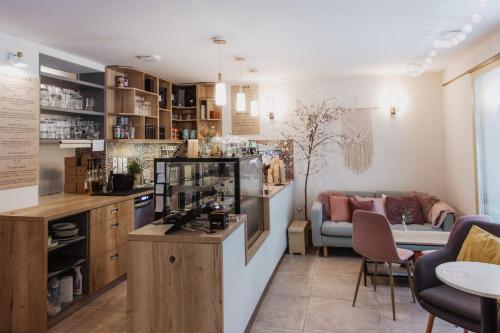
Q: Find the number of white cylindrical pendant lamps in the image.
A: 3